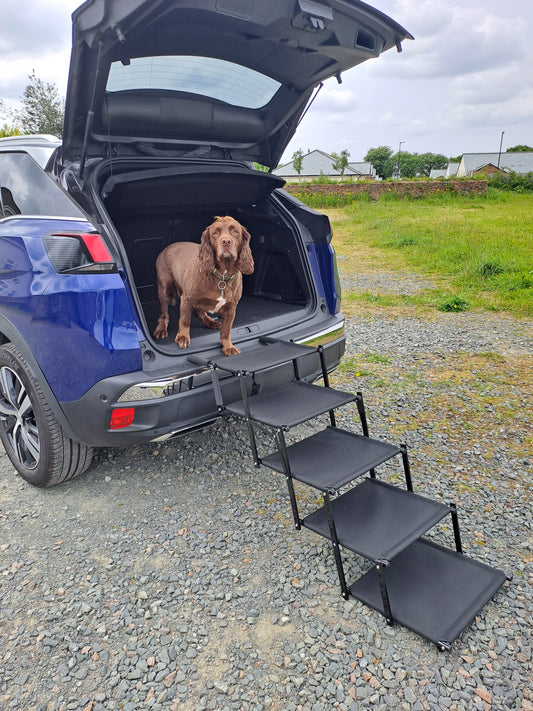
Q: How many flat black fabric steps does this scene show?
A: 5